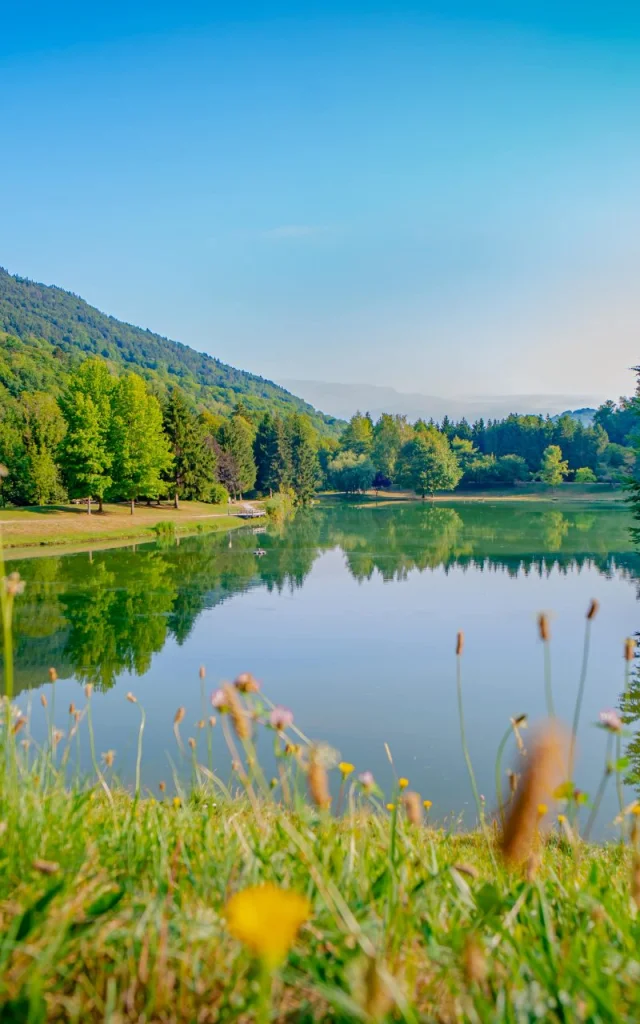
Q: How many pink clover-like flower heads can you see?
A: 5